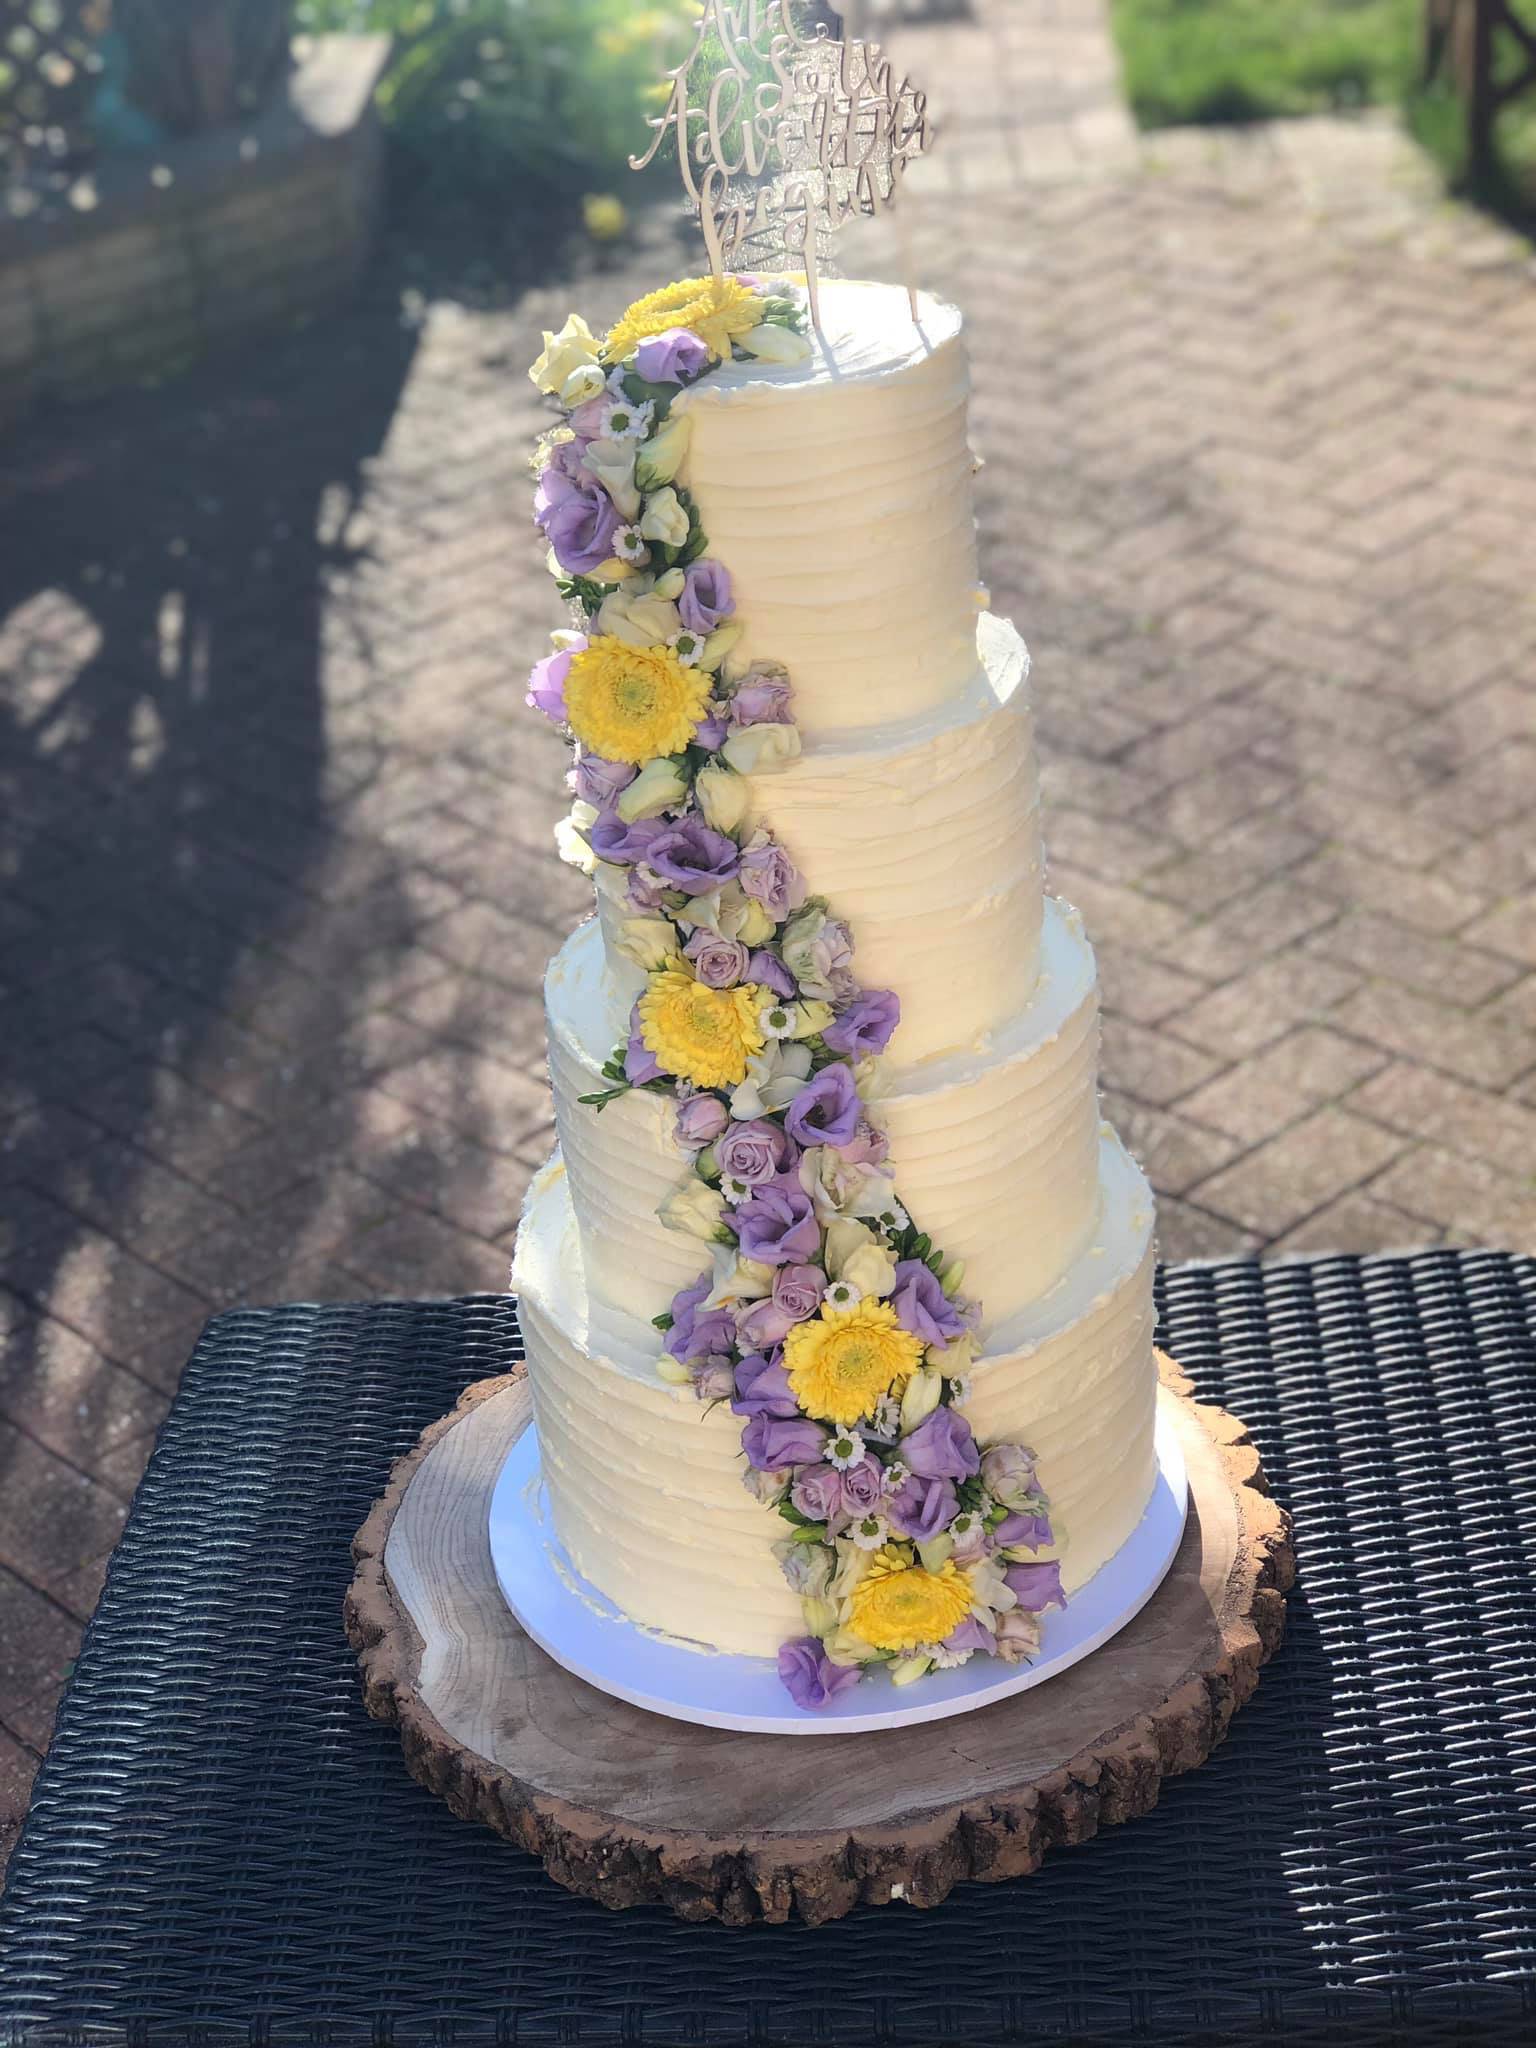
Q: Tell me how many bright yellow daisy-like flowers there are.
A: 5